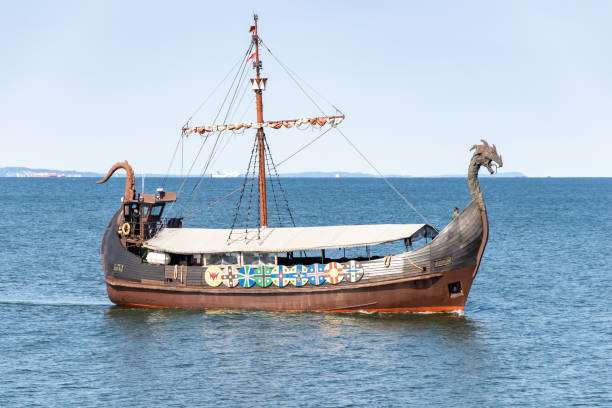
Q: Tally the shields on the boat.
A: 9